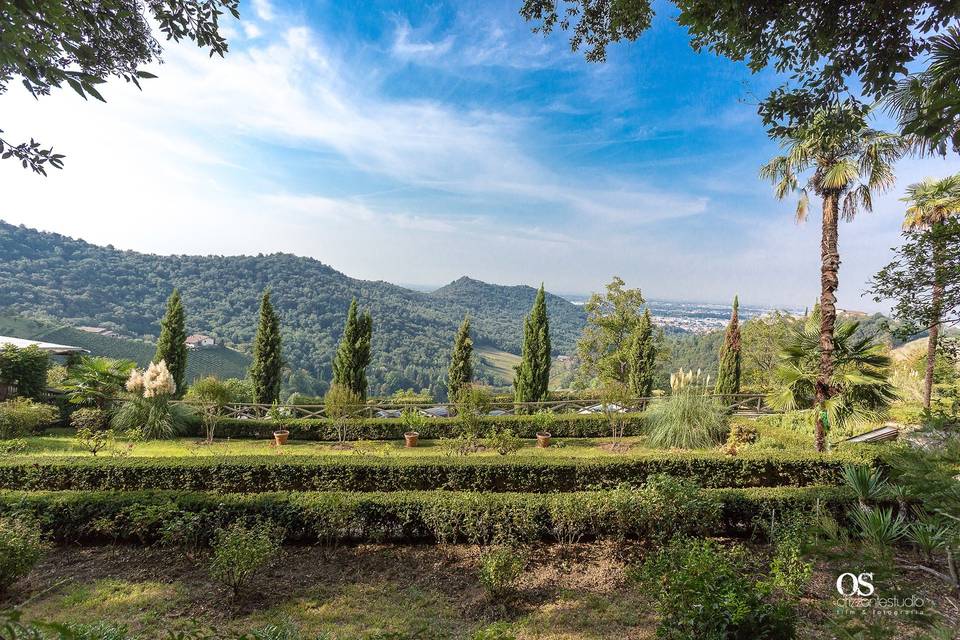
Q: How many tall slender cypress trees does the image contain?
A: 7